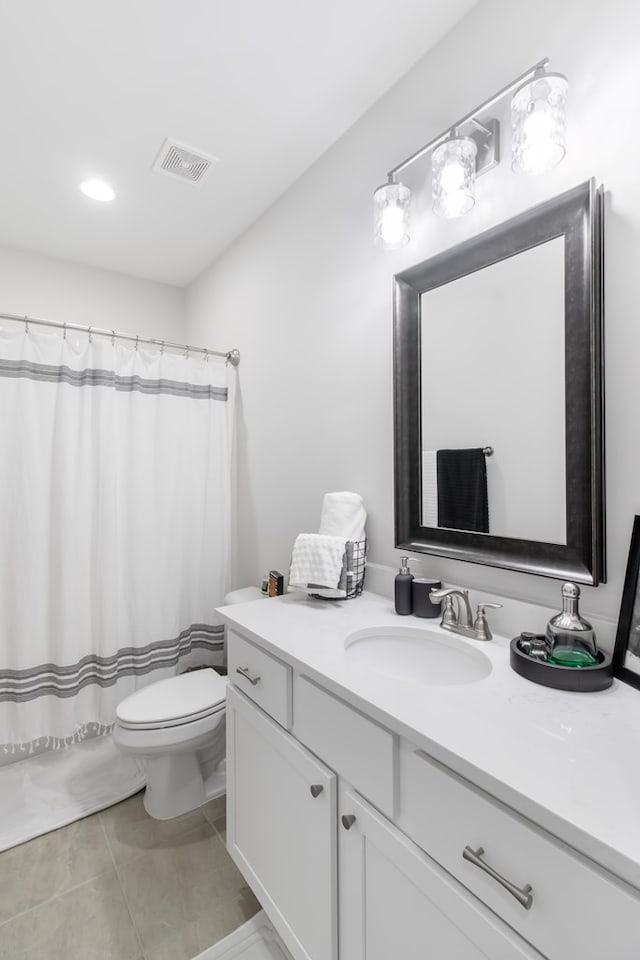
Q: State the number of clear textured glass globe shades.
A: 3